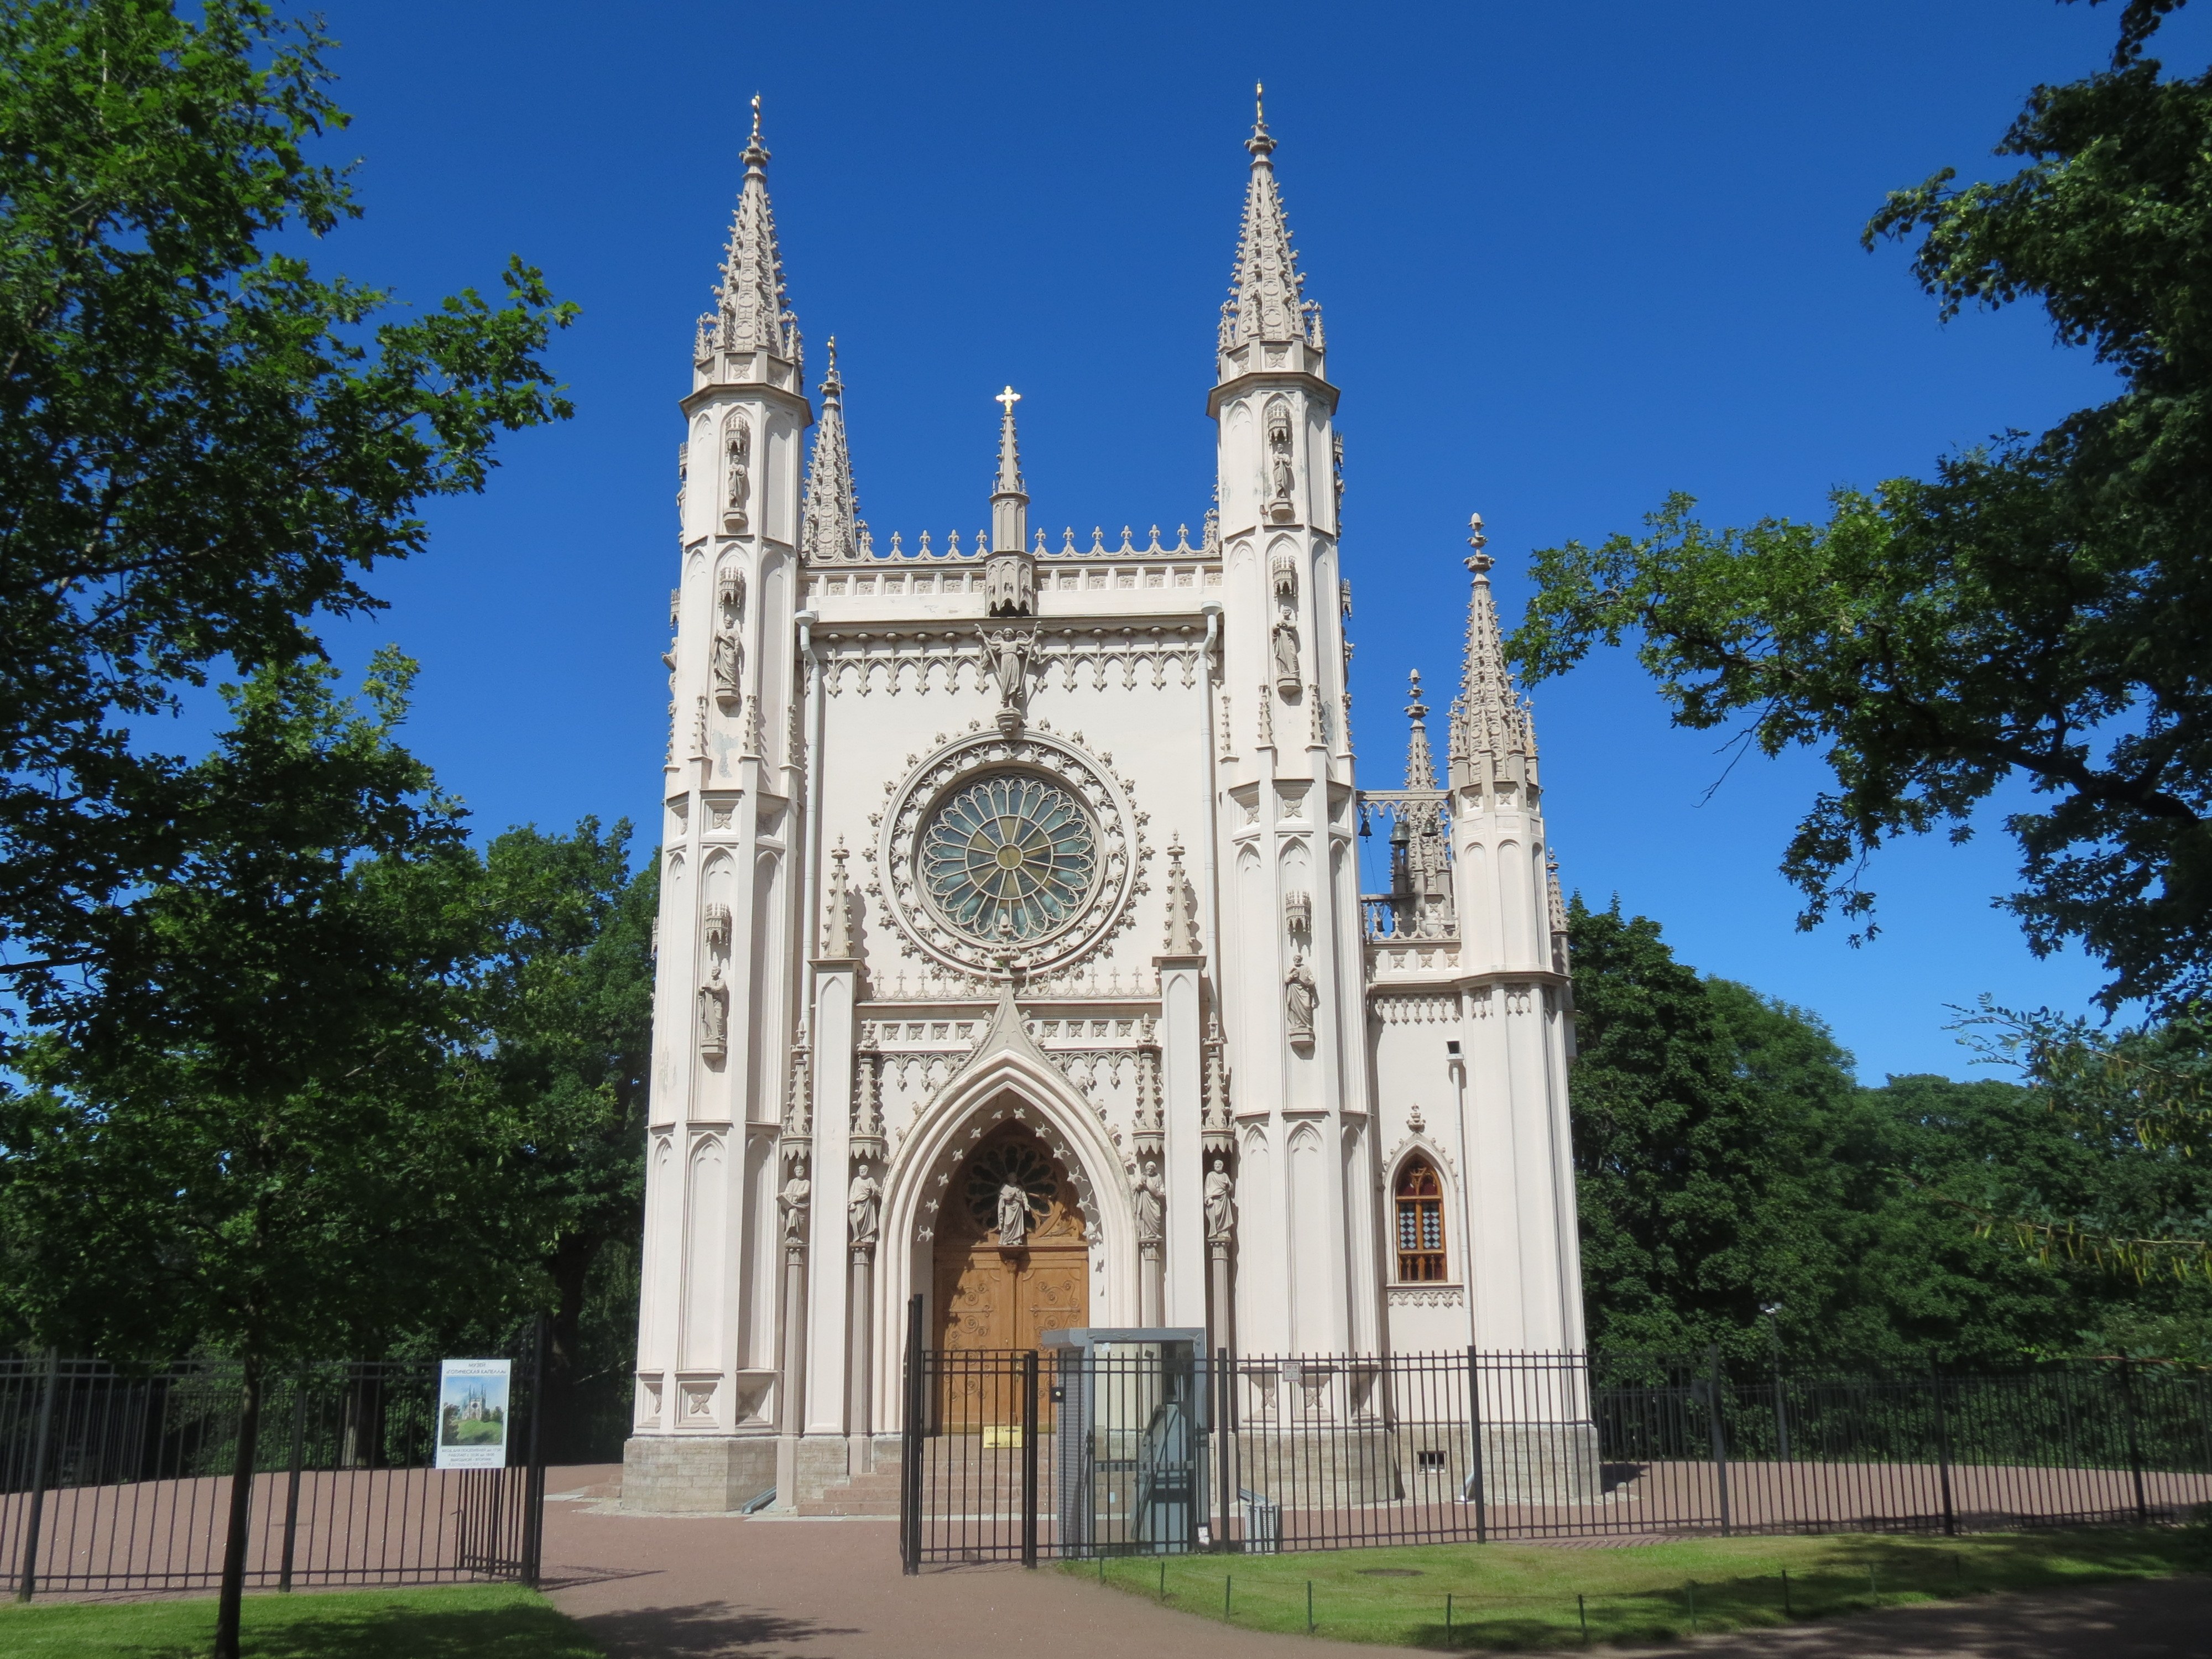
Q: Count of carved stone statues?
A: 12